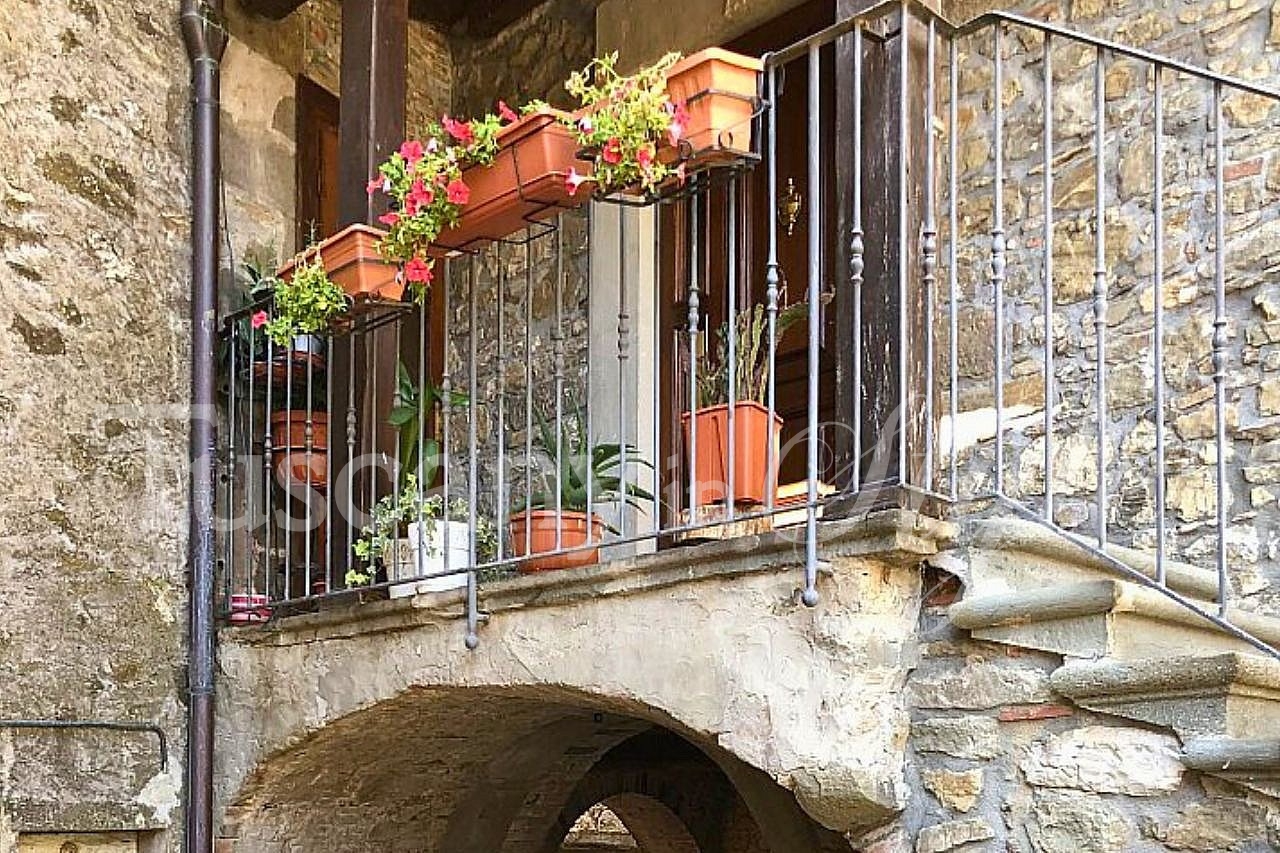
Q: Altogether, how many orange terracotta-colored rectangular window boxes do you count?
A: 3